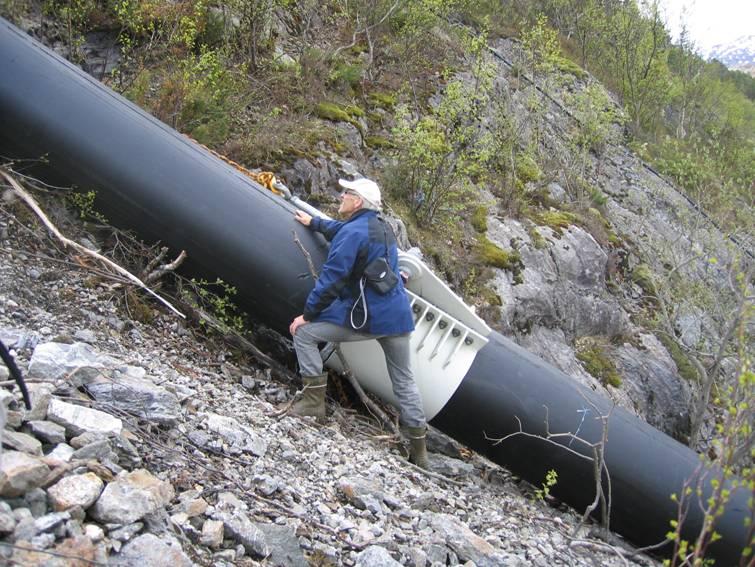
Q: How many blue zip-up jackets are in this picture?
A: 1